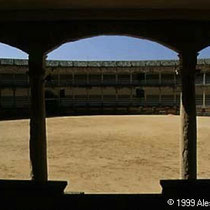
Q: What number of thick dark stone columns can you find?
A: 2